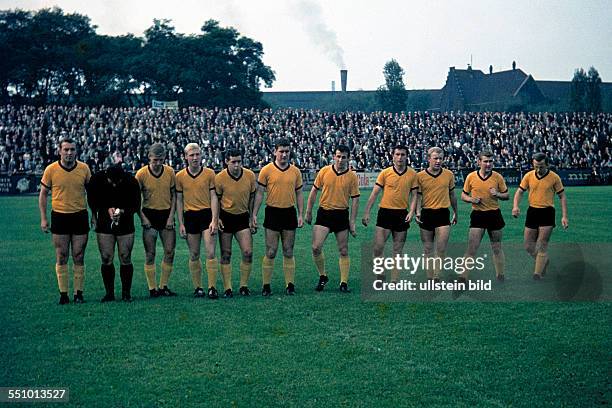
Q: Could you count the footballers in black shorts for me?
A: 11